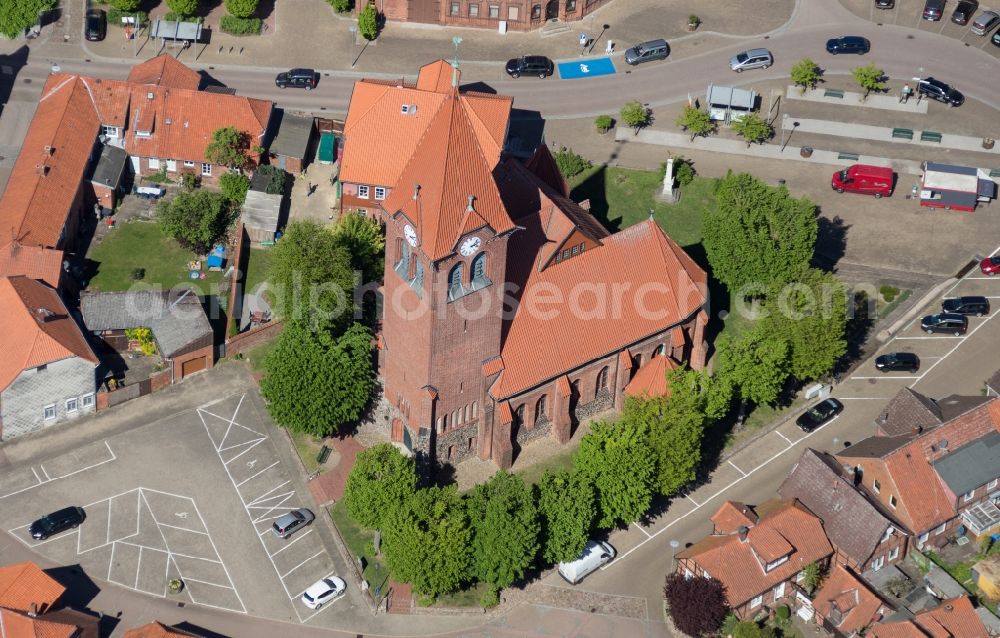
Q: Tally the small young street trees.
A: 5